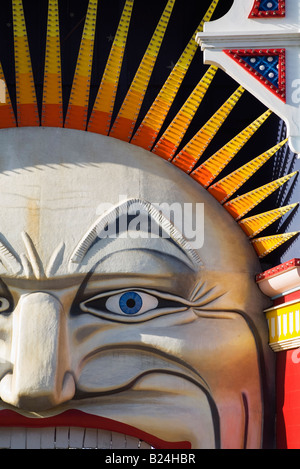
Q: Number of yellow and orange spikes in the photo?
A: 14